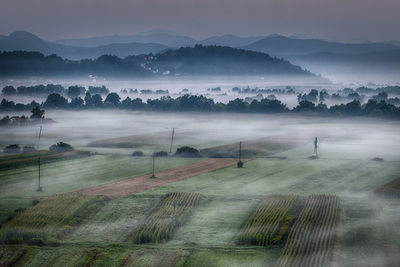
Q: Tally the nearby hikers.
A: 0